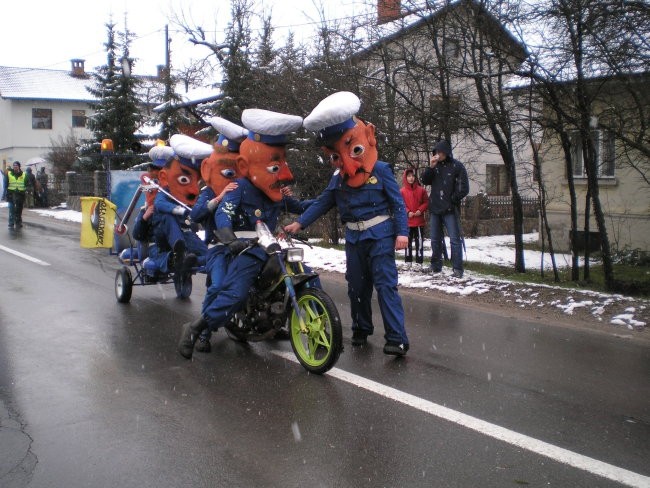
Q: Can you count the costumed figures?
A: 5